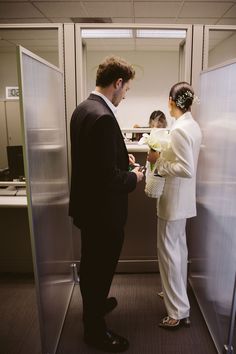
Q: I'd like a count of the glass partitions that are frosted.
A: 2